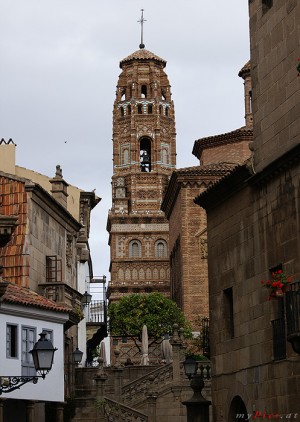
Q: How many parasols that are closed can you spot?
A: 3